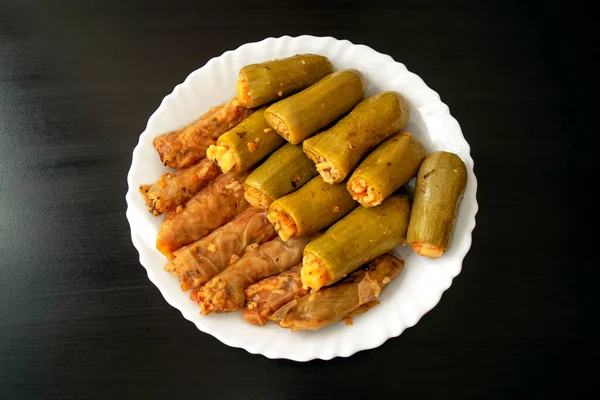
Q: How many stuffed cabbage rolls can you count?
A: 7